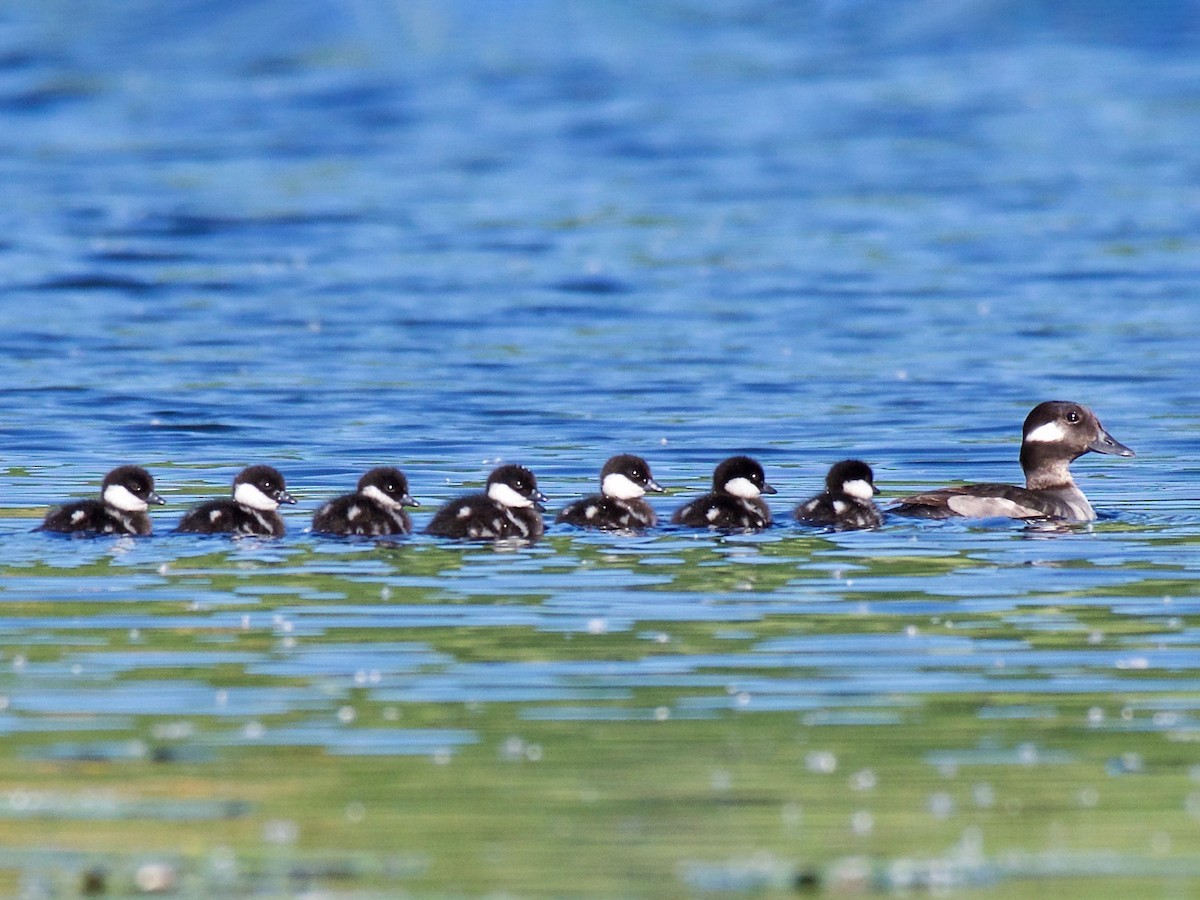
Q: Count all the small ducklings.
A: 7